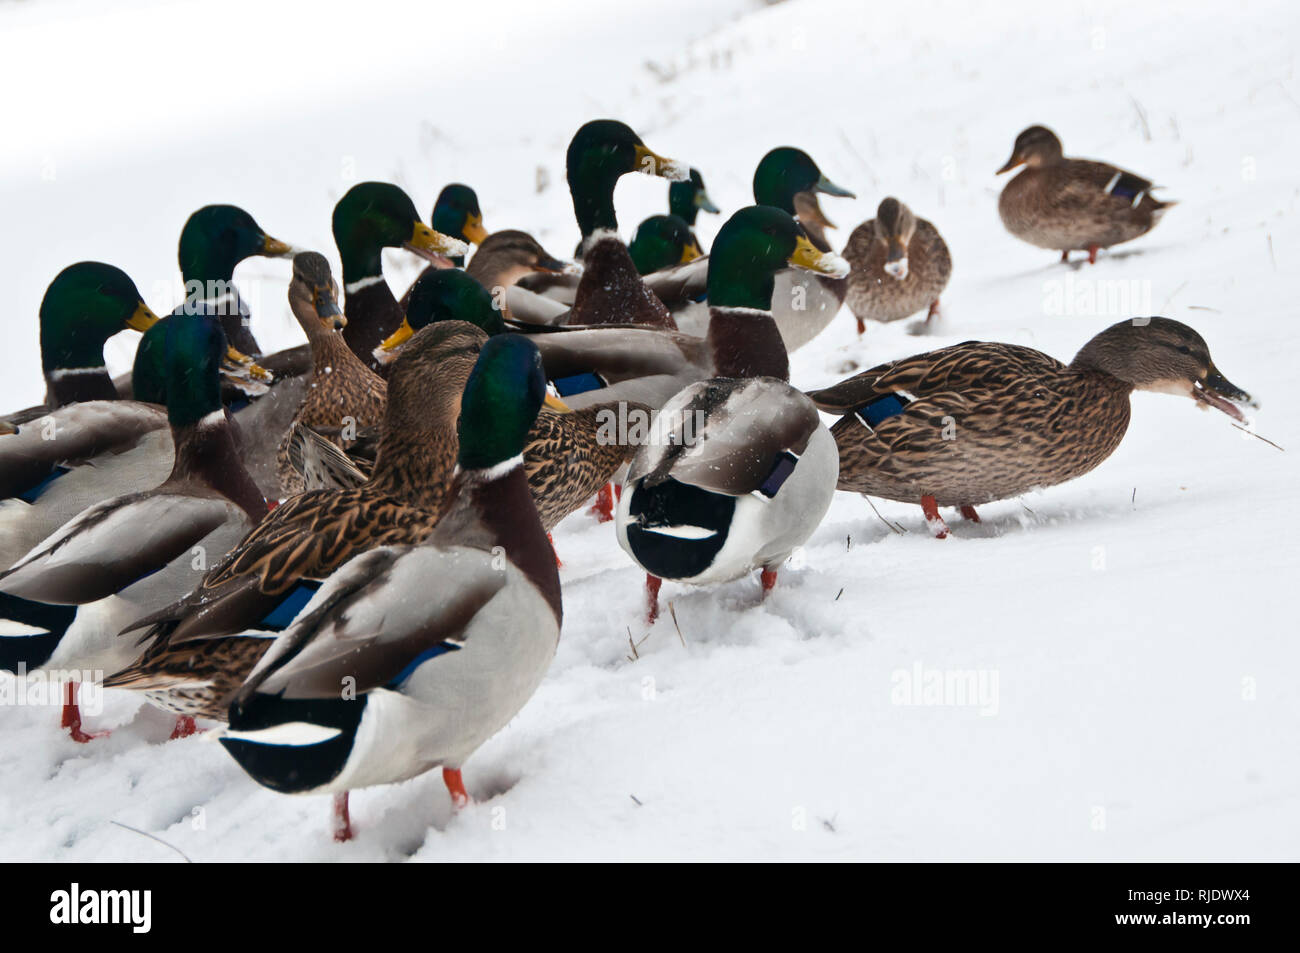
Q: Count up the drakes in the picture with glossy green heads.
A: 13